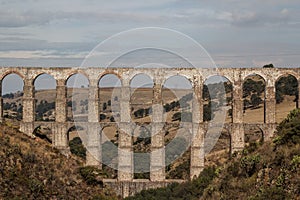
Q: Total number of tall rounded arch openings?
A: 9